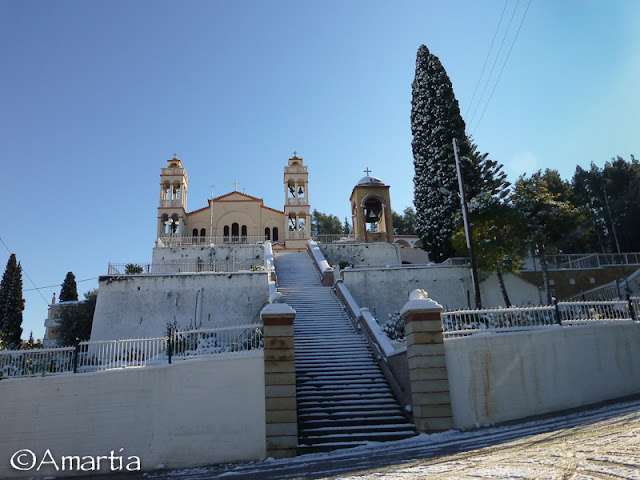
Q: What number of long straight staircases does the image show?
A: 1